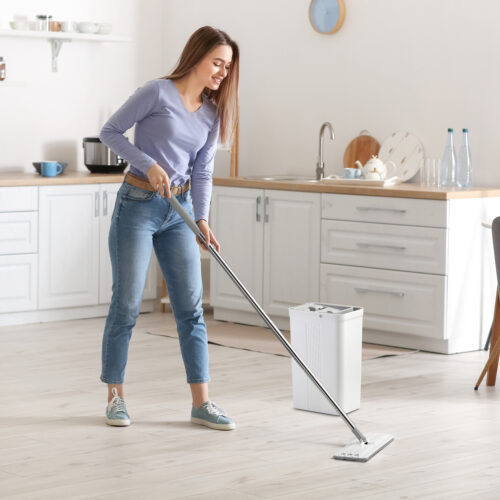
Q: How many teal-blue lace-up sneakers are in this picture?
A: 2